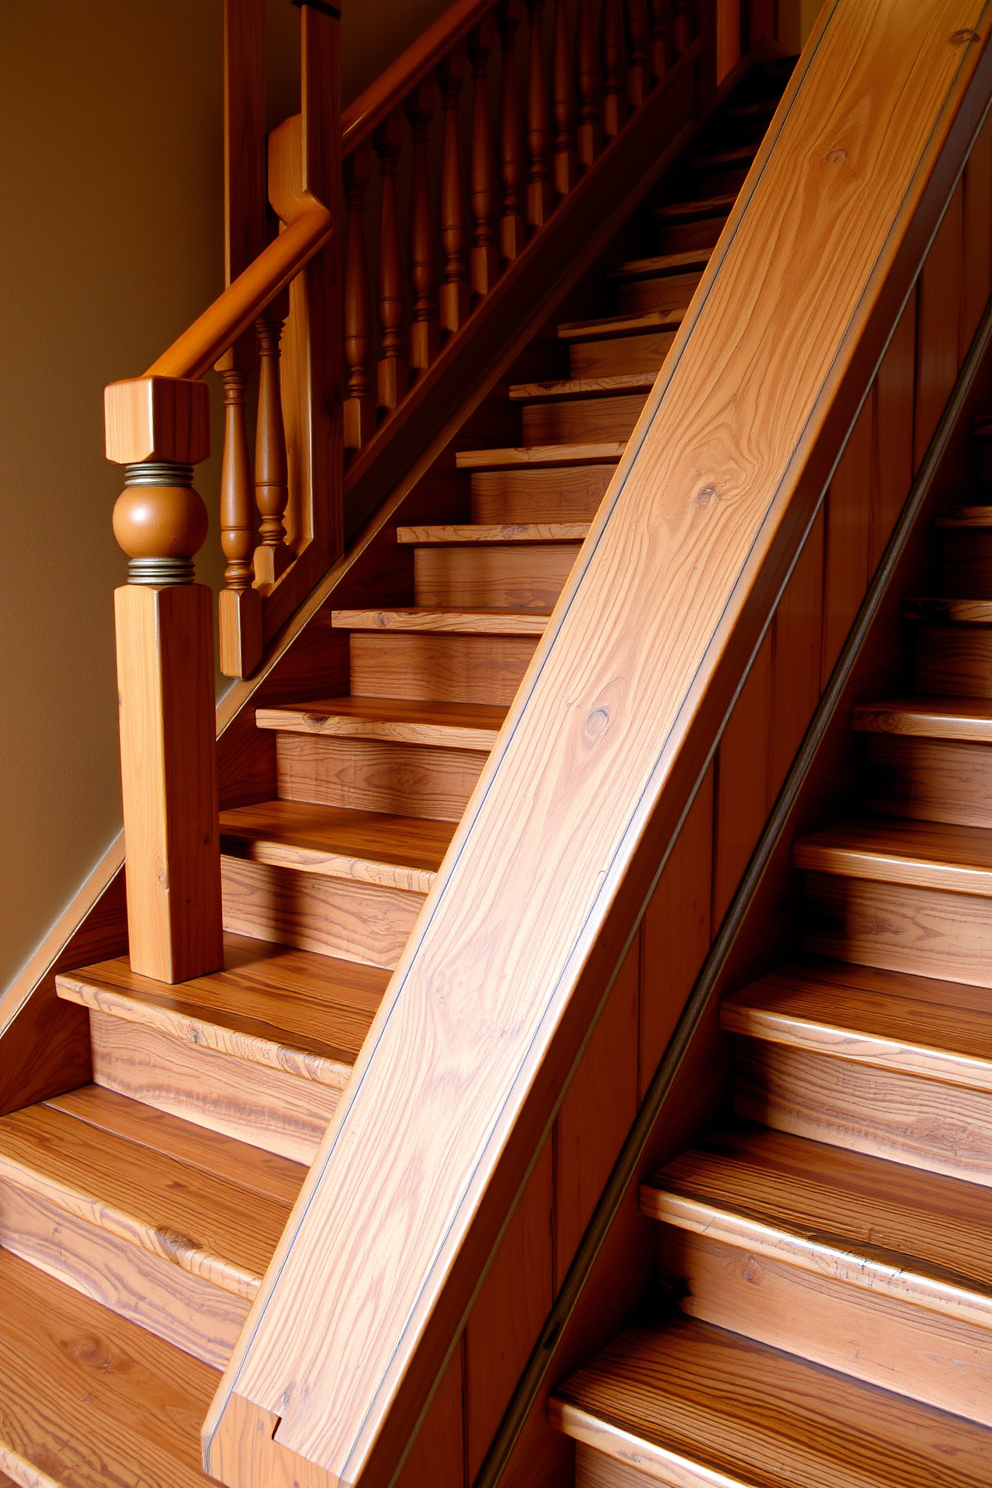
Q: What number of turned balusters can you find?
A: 15